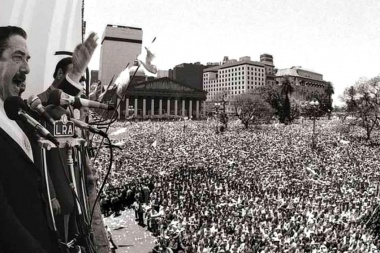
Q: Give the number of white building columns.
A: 12